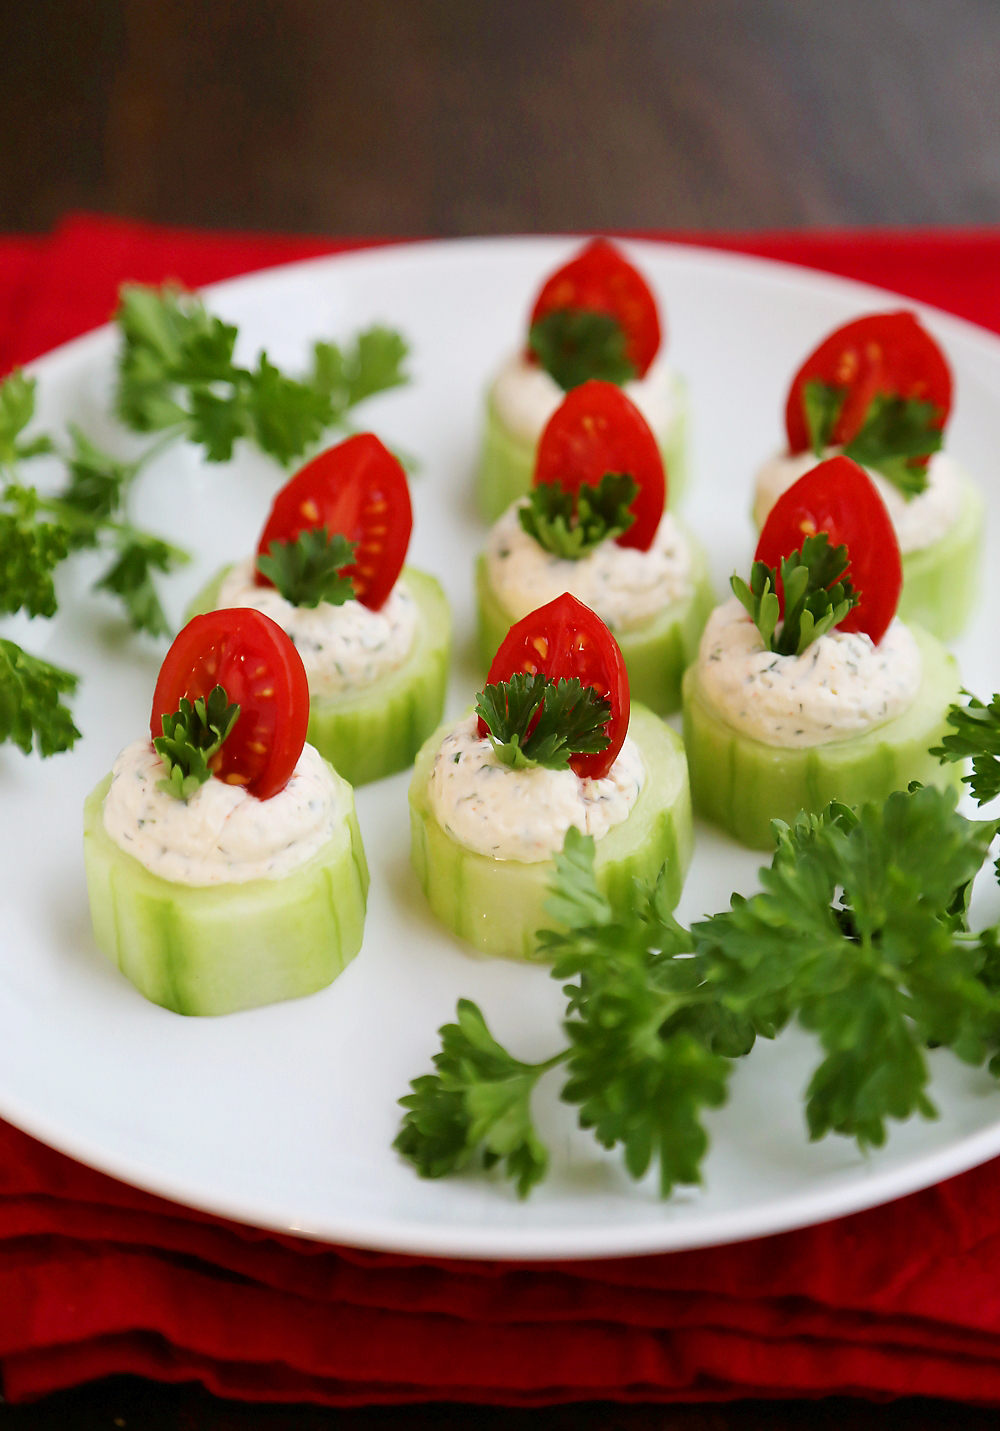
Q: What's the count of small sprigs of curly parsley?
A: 7